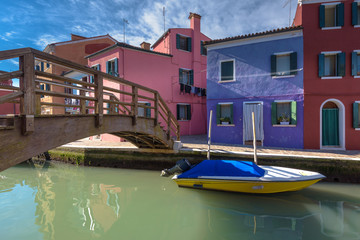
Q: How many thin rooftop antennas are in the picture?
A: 3